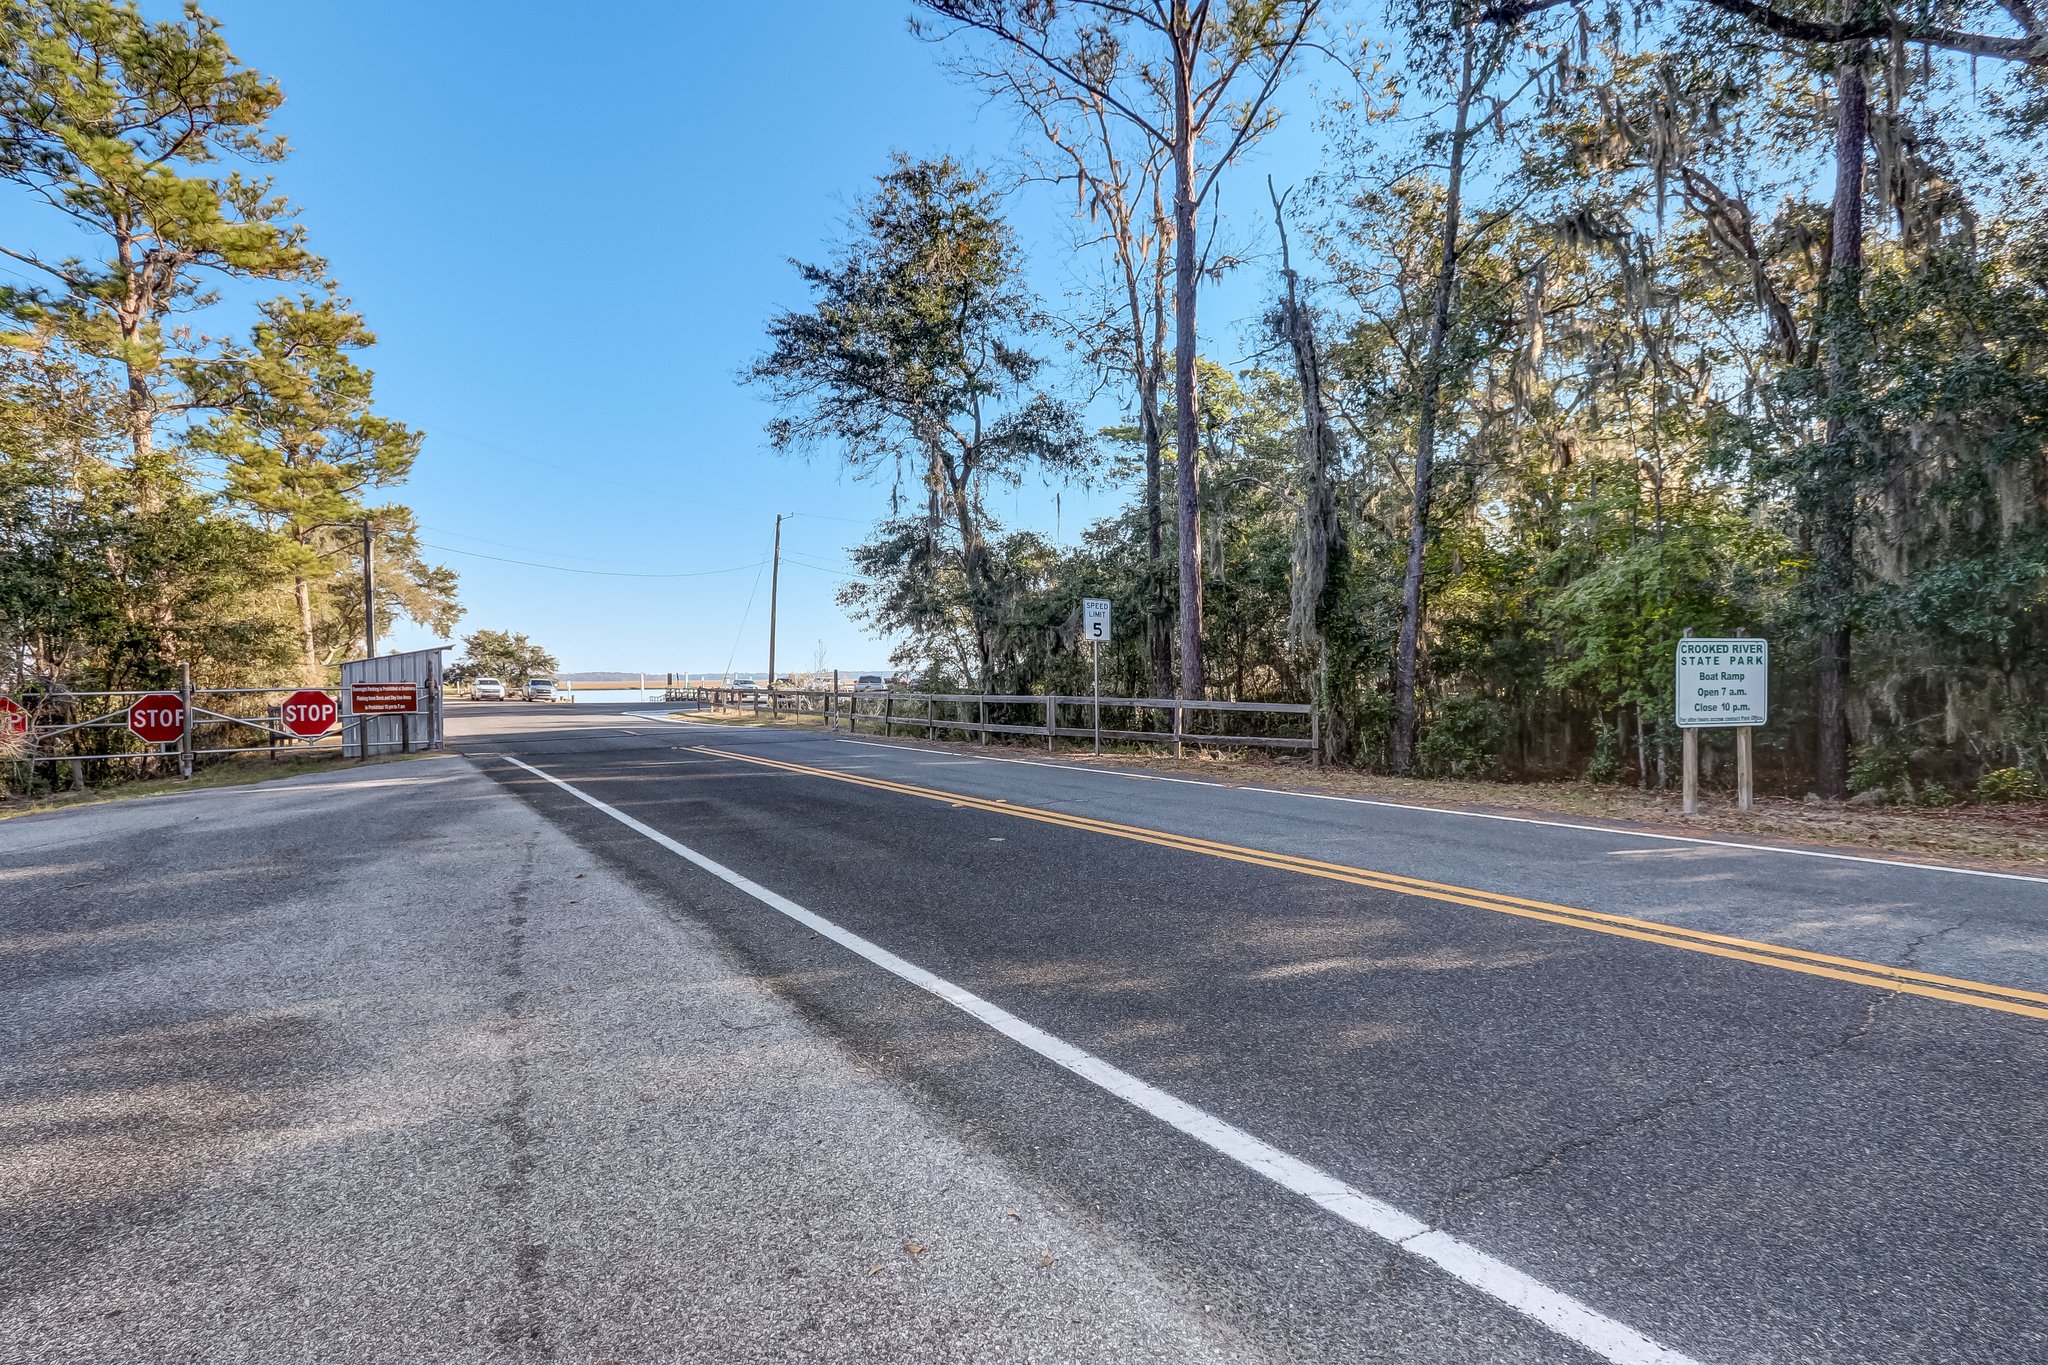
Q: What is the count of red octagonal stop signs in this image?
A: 3